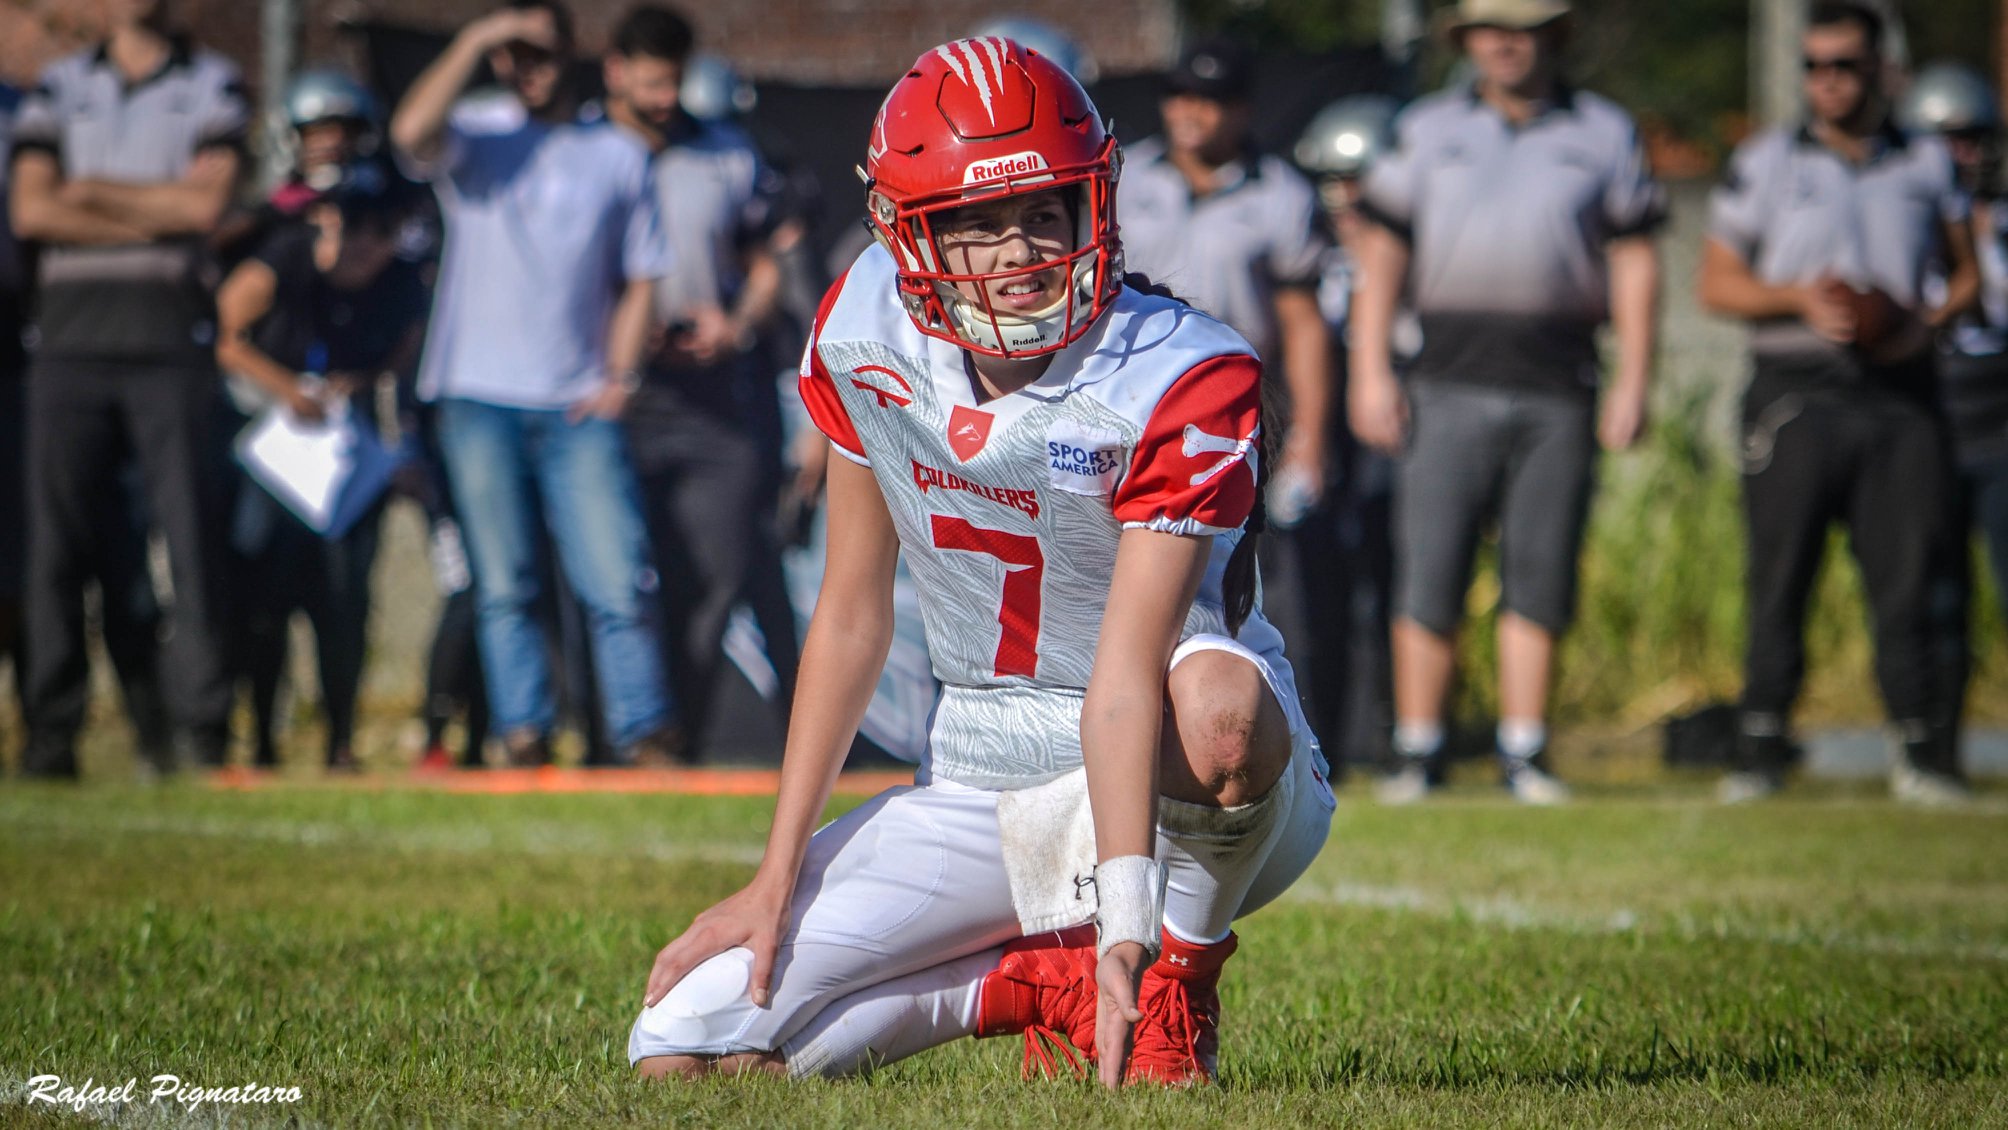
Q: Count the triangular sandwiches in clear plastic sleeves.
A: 0